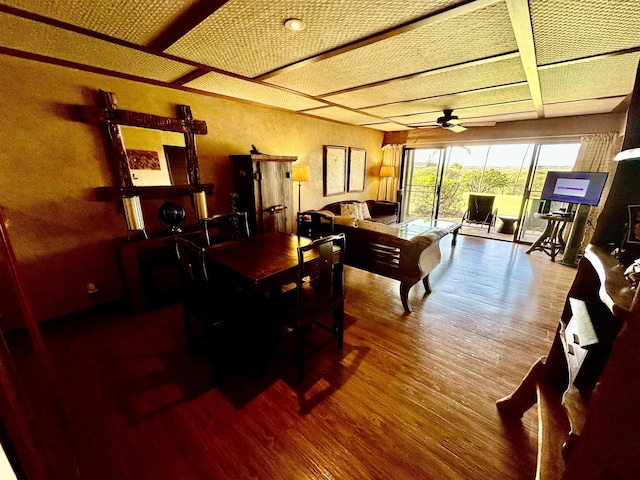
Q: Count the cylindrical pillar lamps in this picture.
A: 2